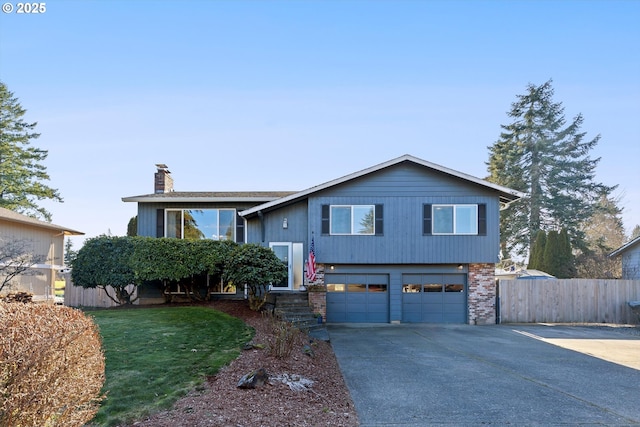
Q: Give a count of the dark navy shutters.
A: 6